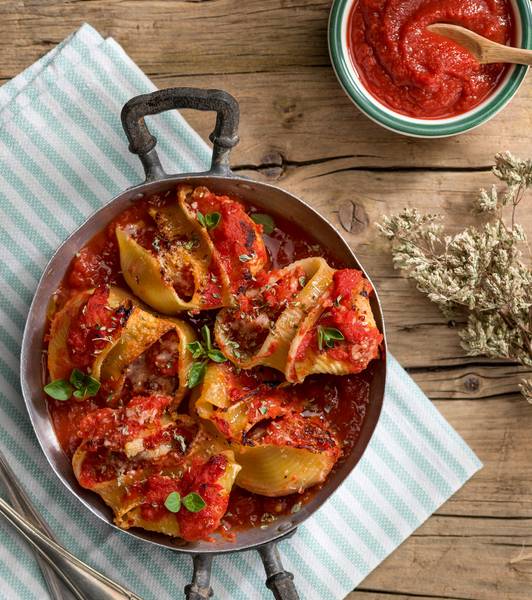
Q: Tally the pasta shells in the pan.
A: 5